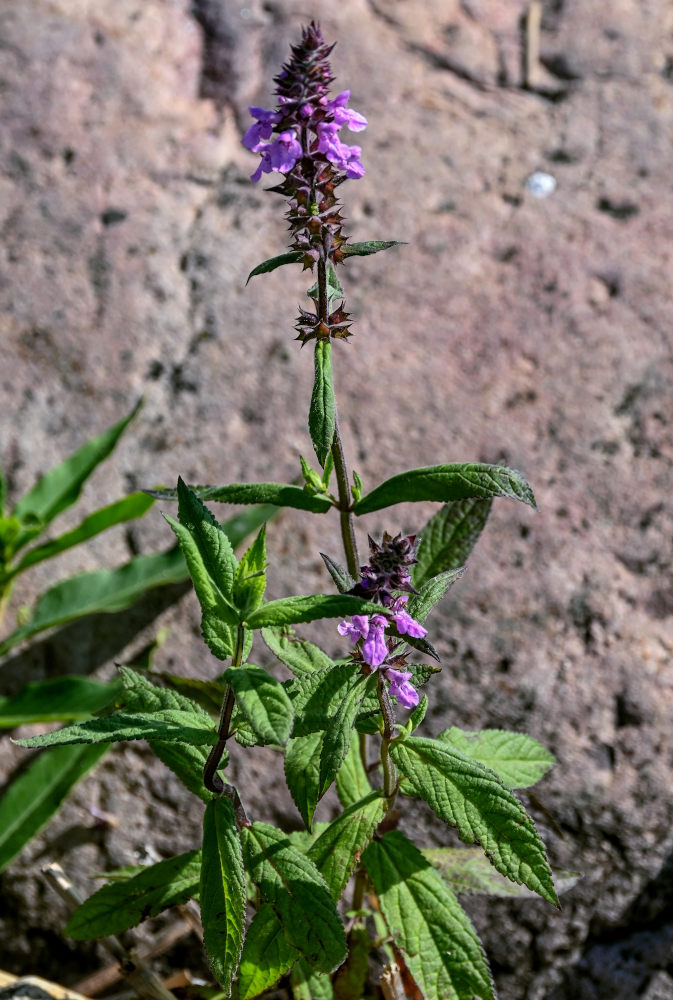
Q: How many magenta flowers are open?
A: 10